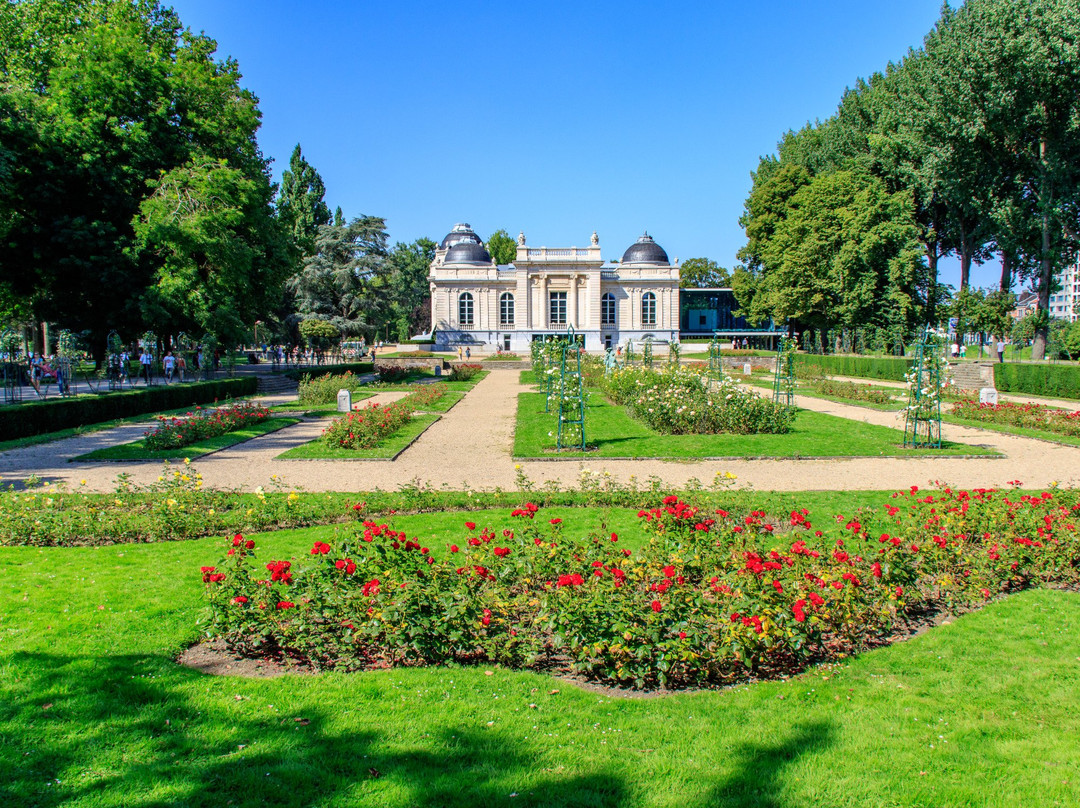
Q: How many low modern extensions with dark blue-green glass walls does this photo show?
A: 1